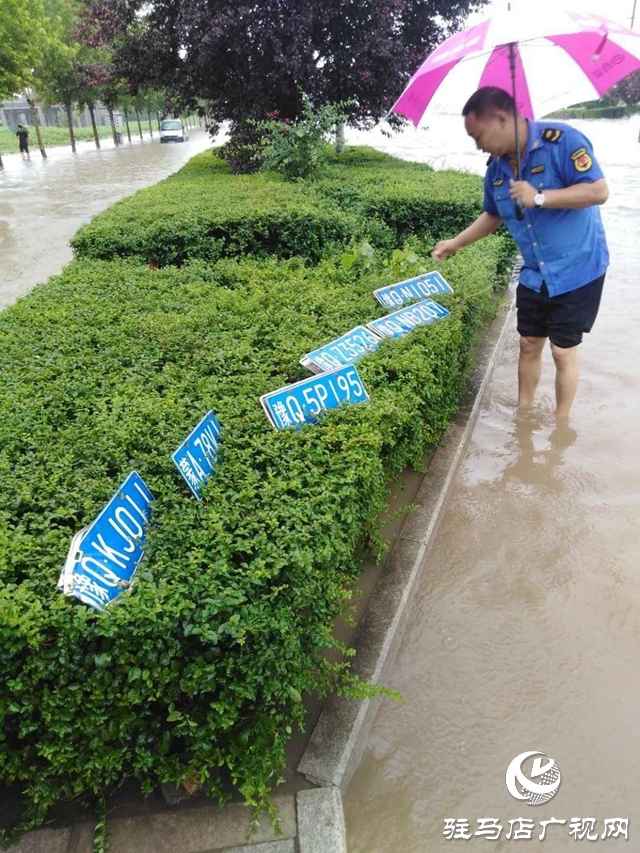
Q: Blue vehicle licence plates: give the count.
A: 6